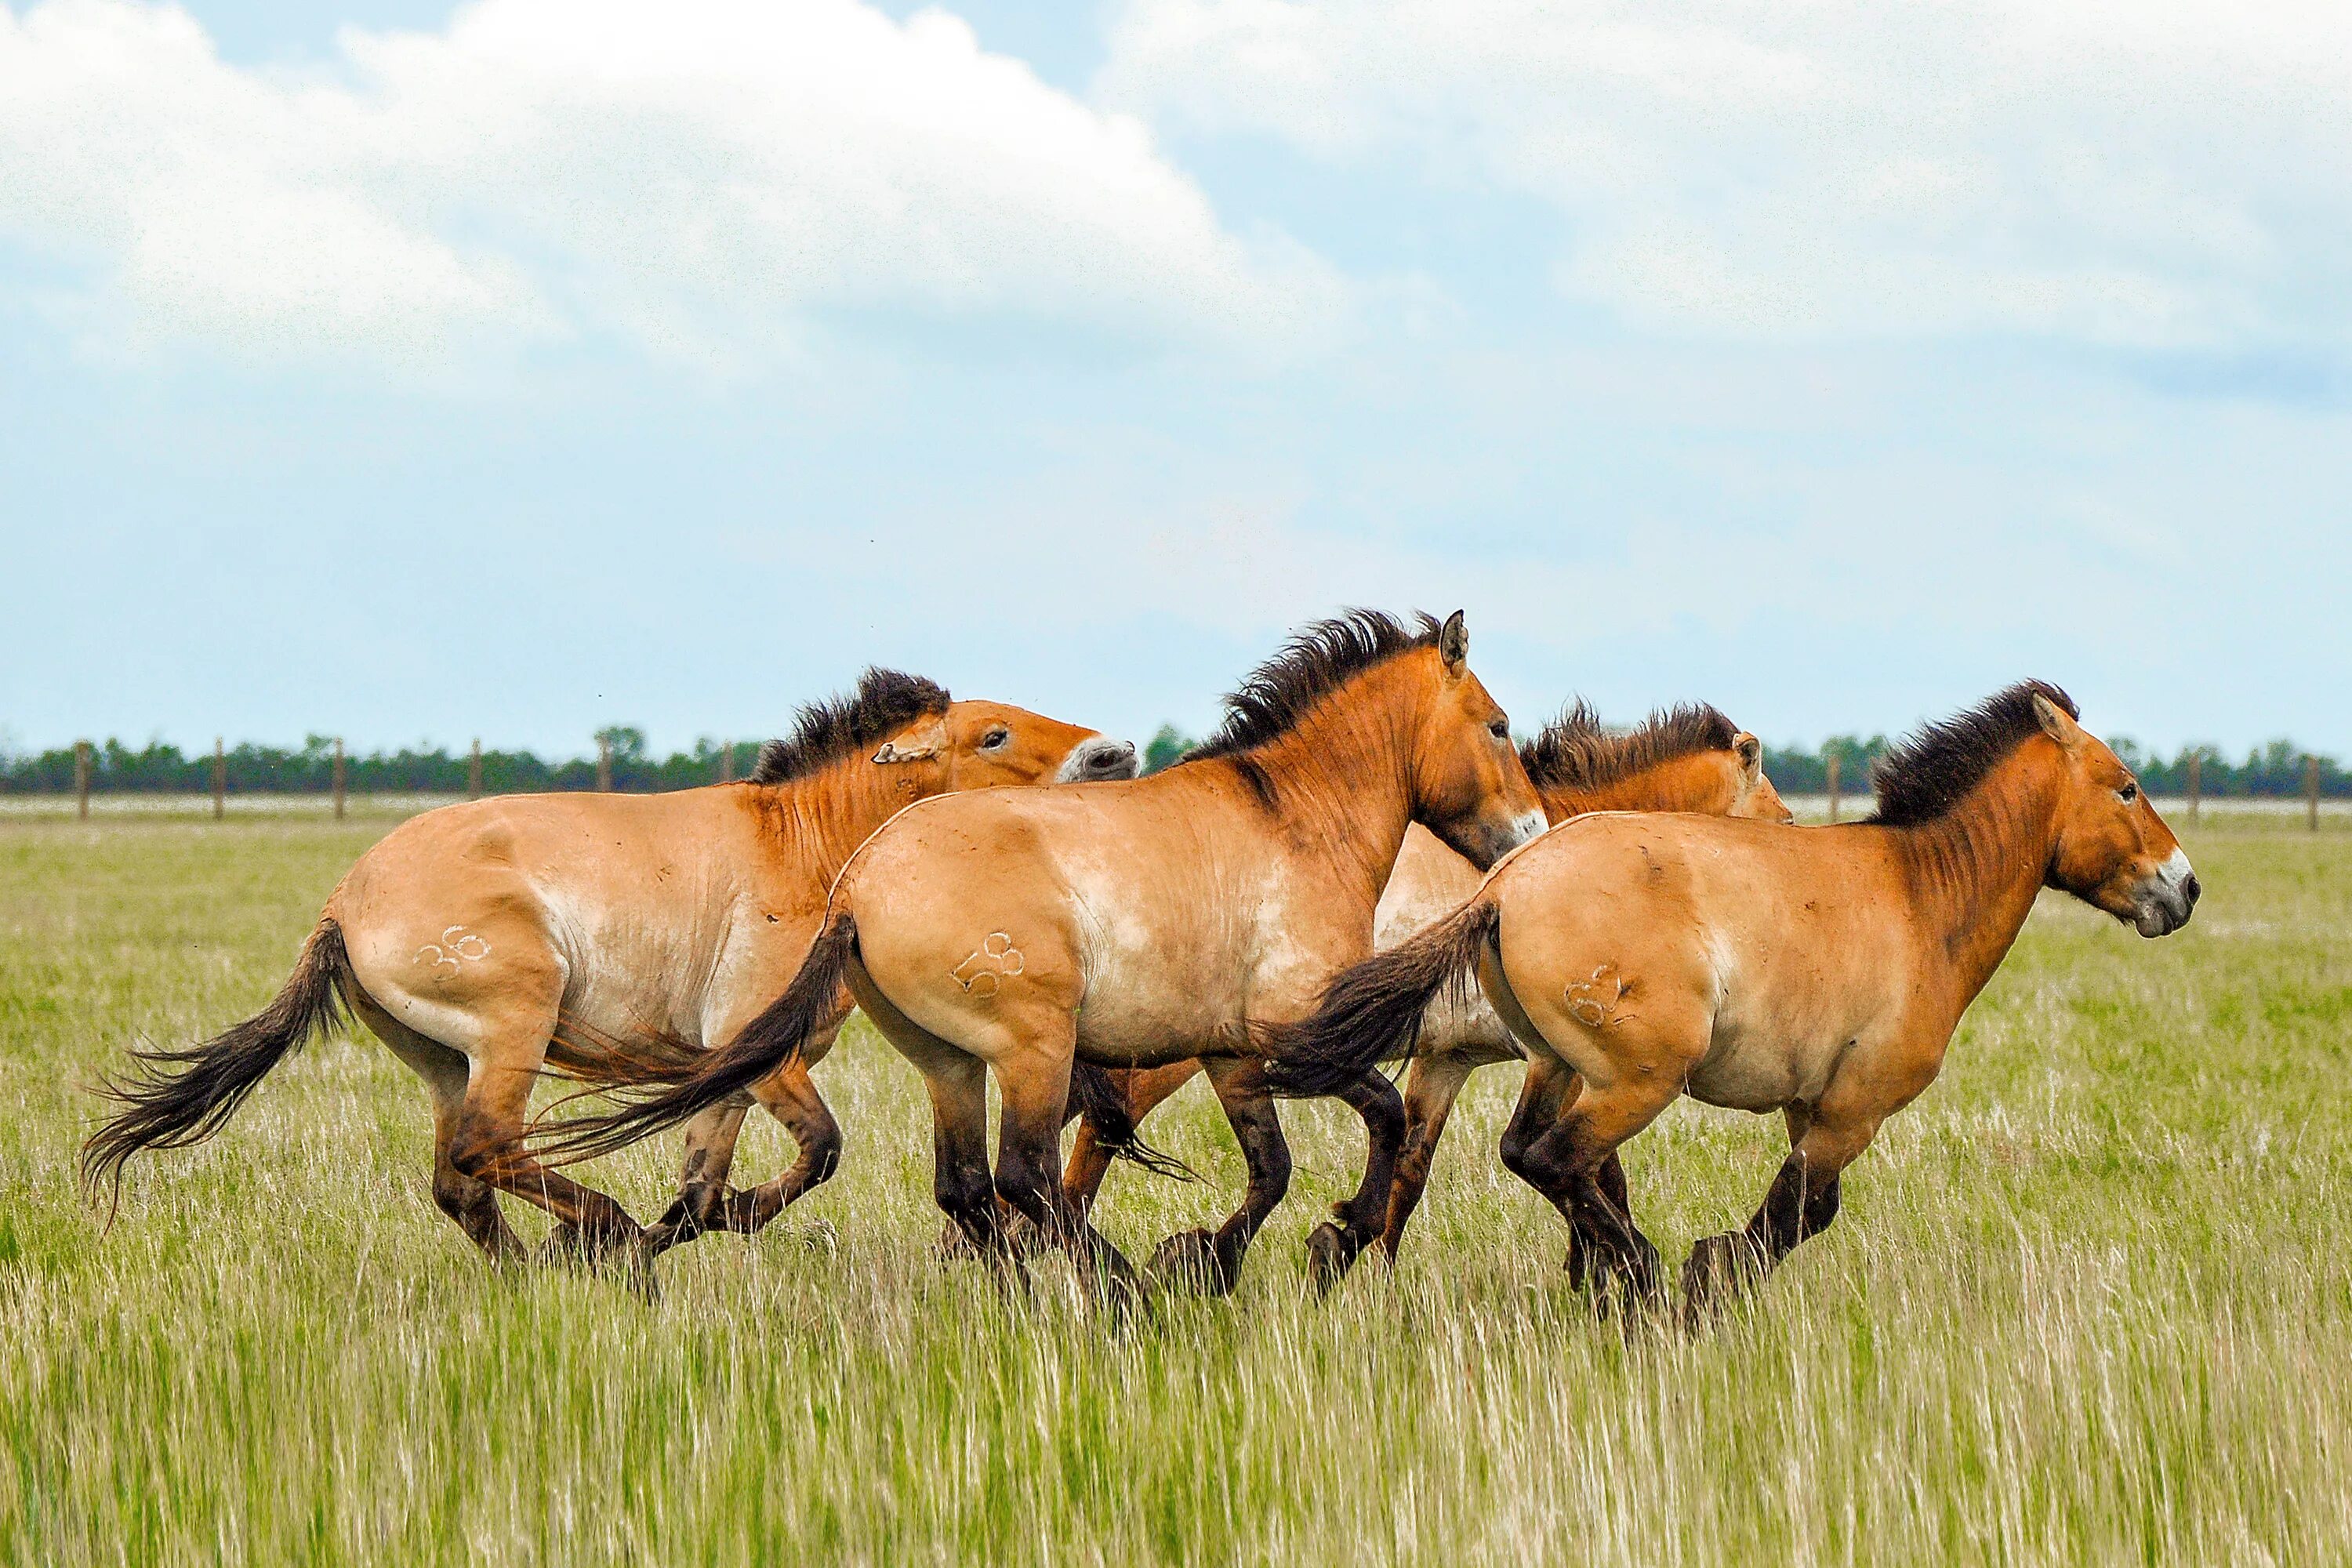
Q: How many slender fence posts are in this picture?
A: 9